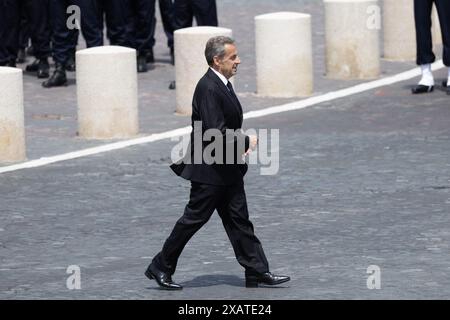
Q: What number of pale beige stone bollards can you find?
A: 6